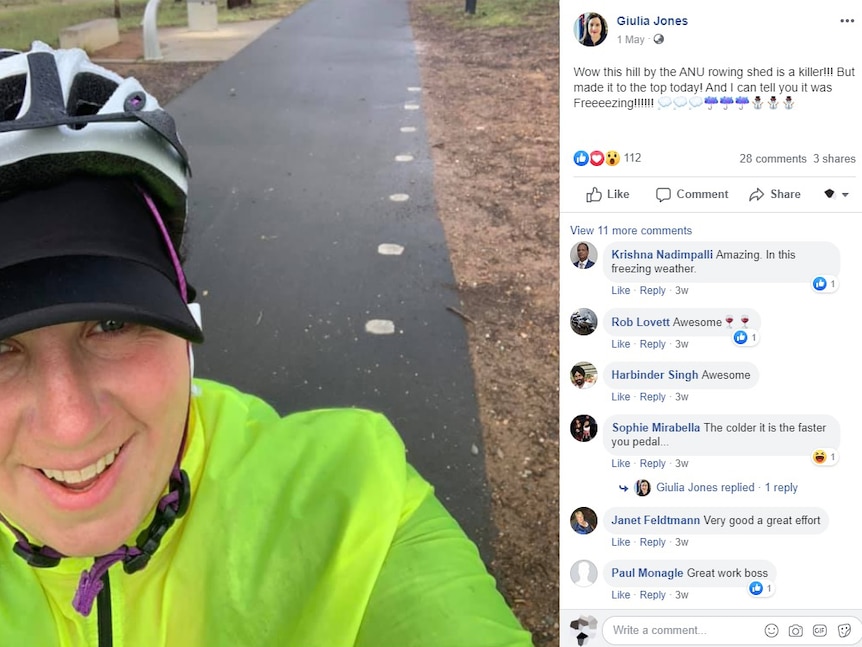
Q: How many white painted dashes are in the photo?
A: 7